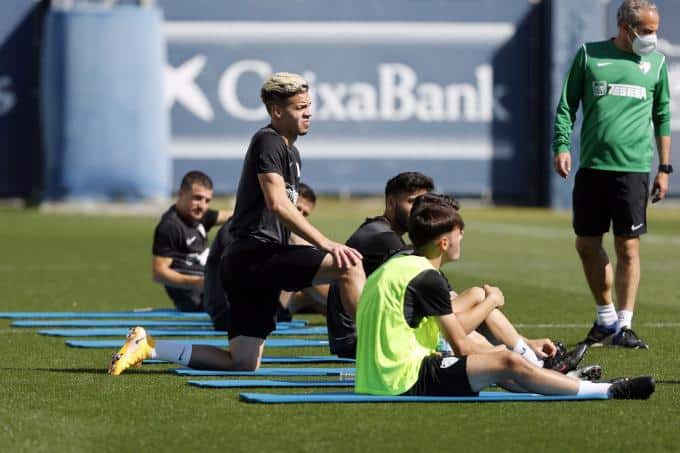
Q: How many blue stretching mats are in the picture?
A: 8